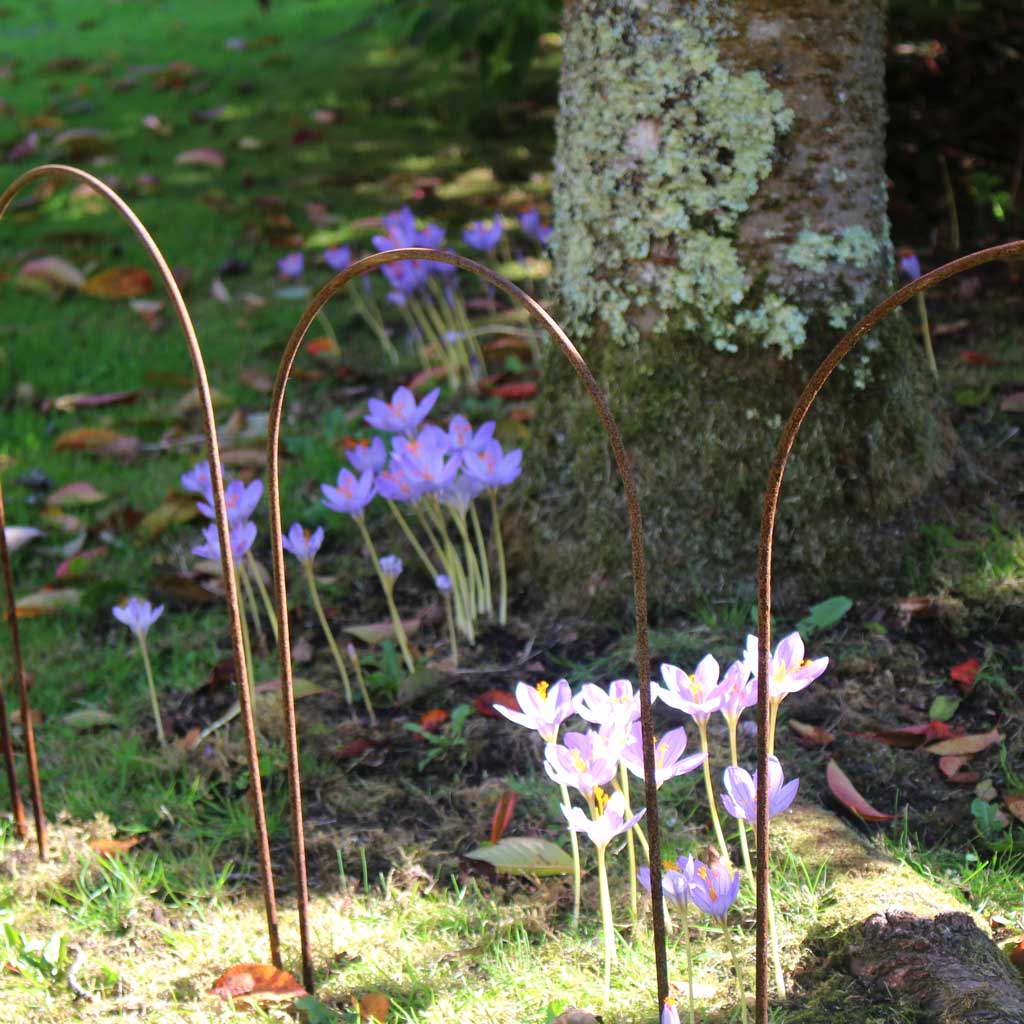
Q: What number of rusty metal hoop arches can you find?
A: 3